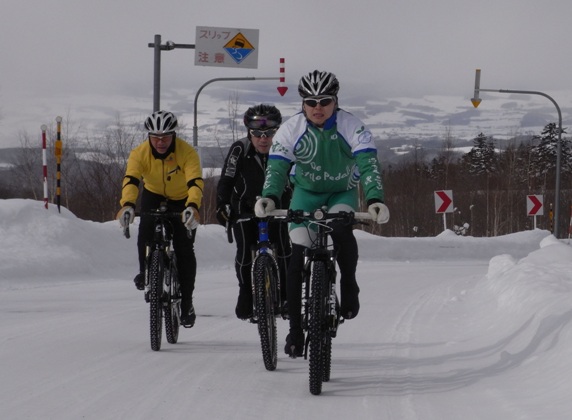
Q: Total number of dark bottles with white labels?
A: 0